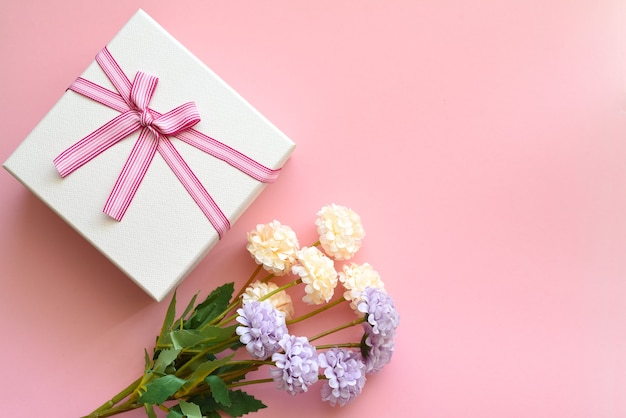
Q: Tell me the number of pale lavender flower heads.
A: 5